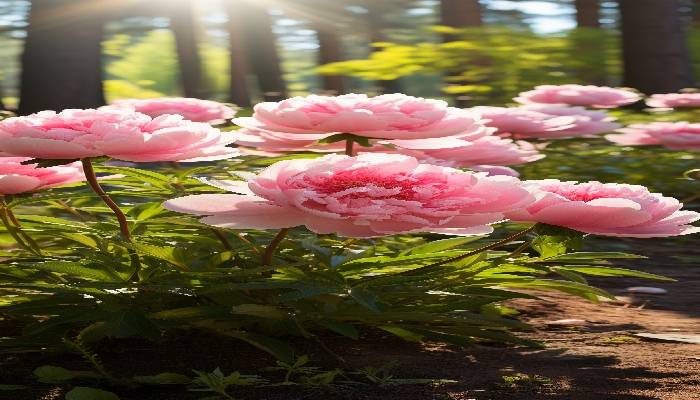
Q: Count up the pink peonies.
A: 11